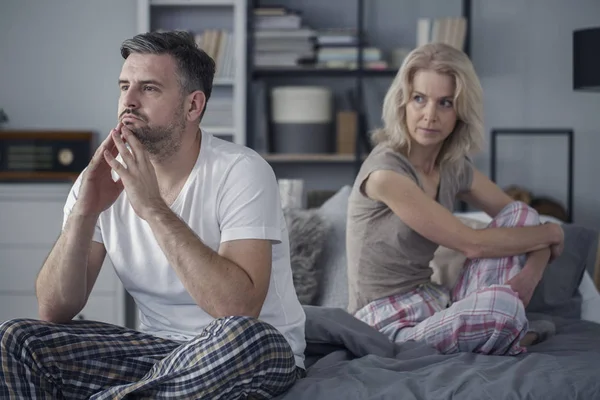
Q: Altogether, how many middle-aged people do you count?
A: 2